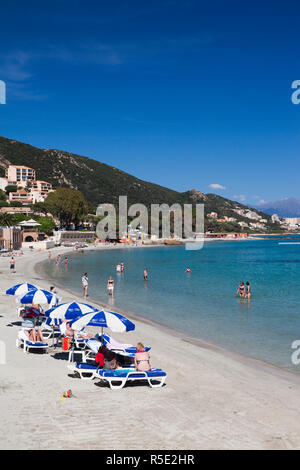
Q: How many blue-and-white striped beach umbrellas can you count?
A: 4